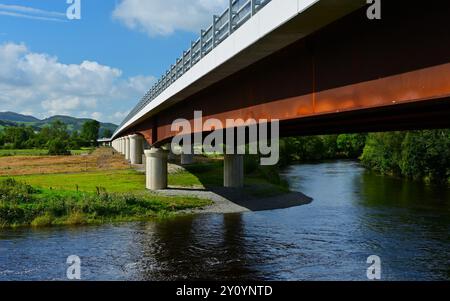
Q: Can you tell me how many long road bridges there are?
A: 1